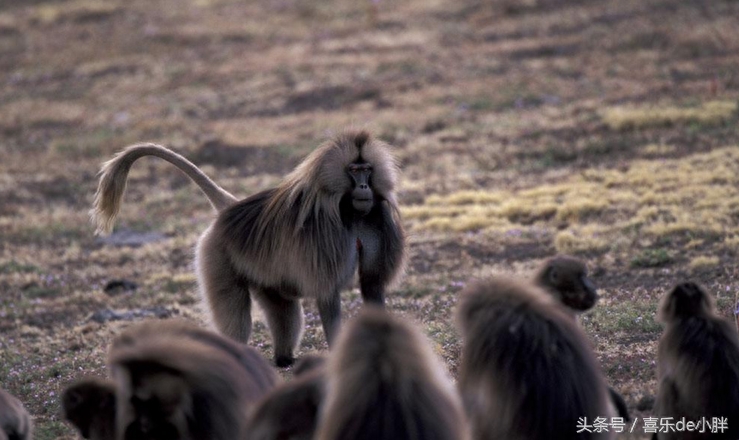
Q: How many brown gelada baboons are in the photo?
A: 9